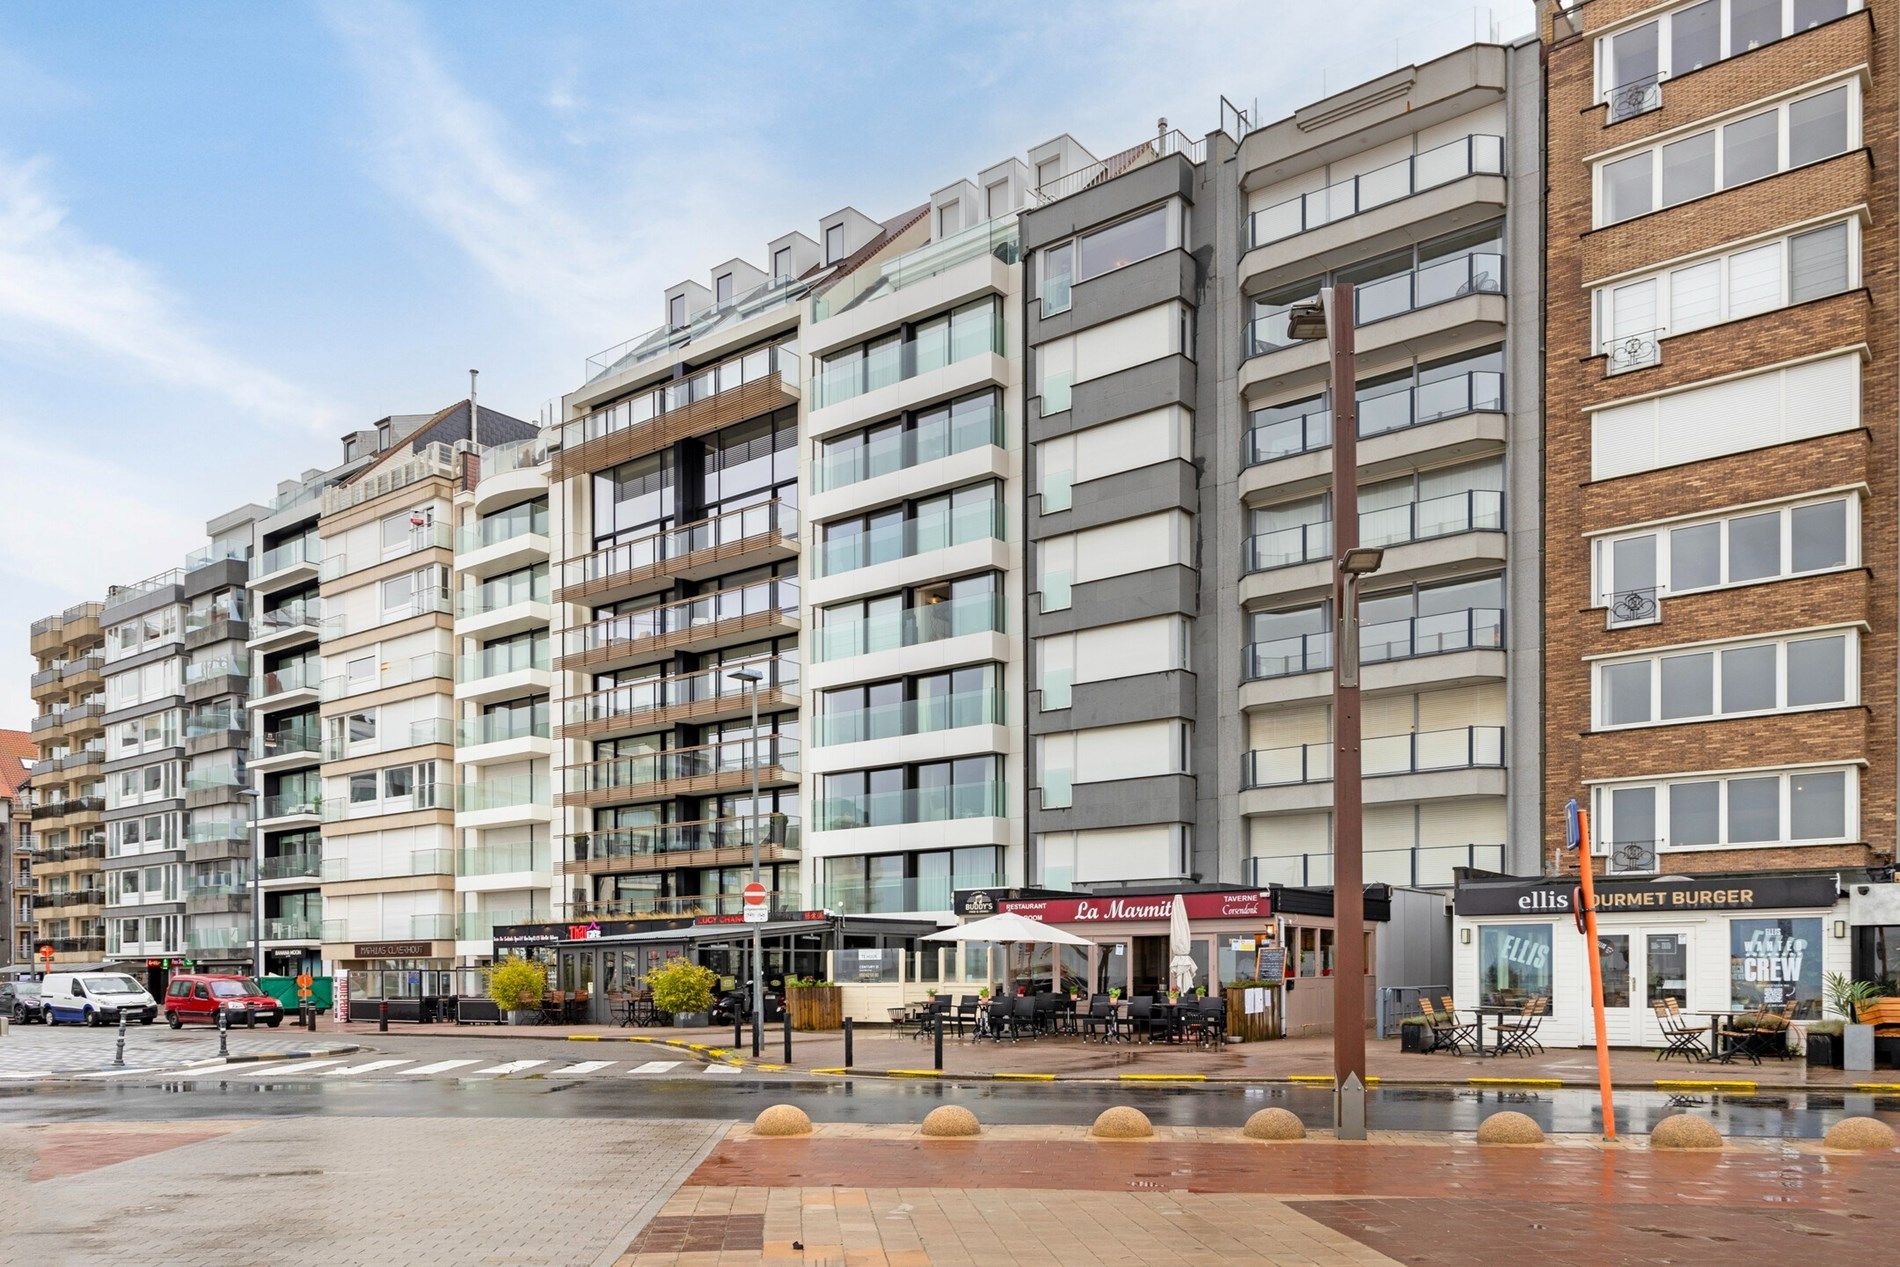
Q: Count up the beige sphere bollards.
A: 7